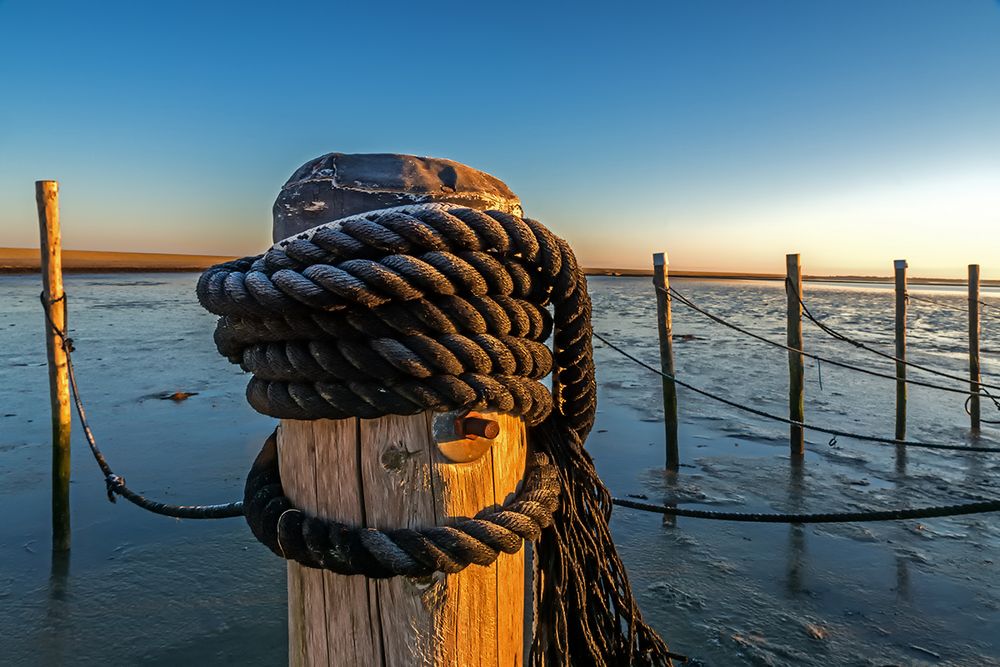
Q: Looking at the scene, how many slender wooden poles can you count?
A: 5